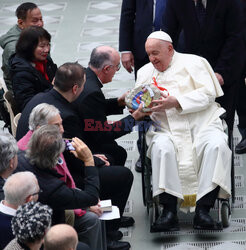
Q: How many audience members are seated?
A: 10